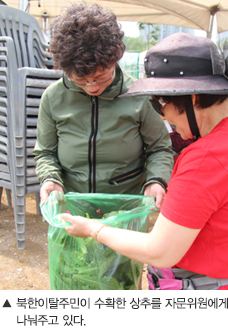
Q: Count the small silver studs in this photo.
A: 4